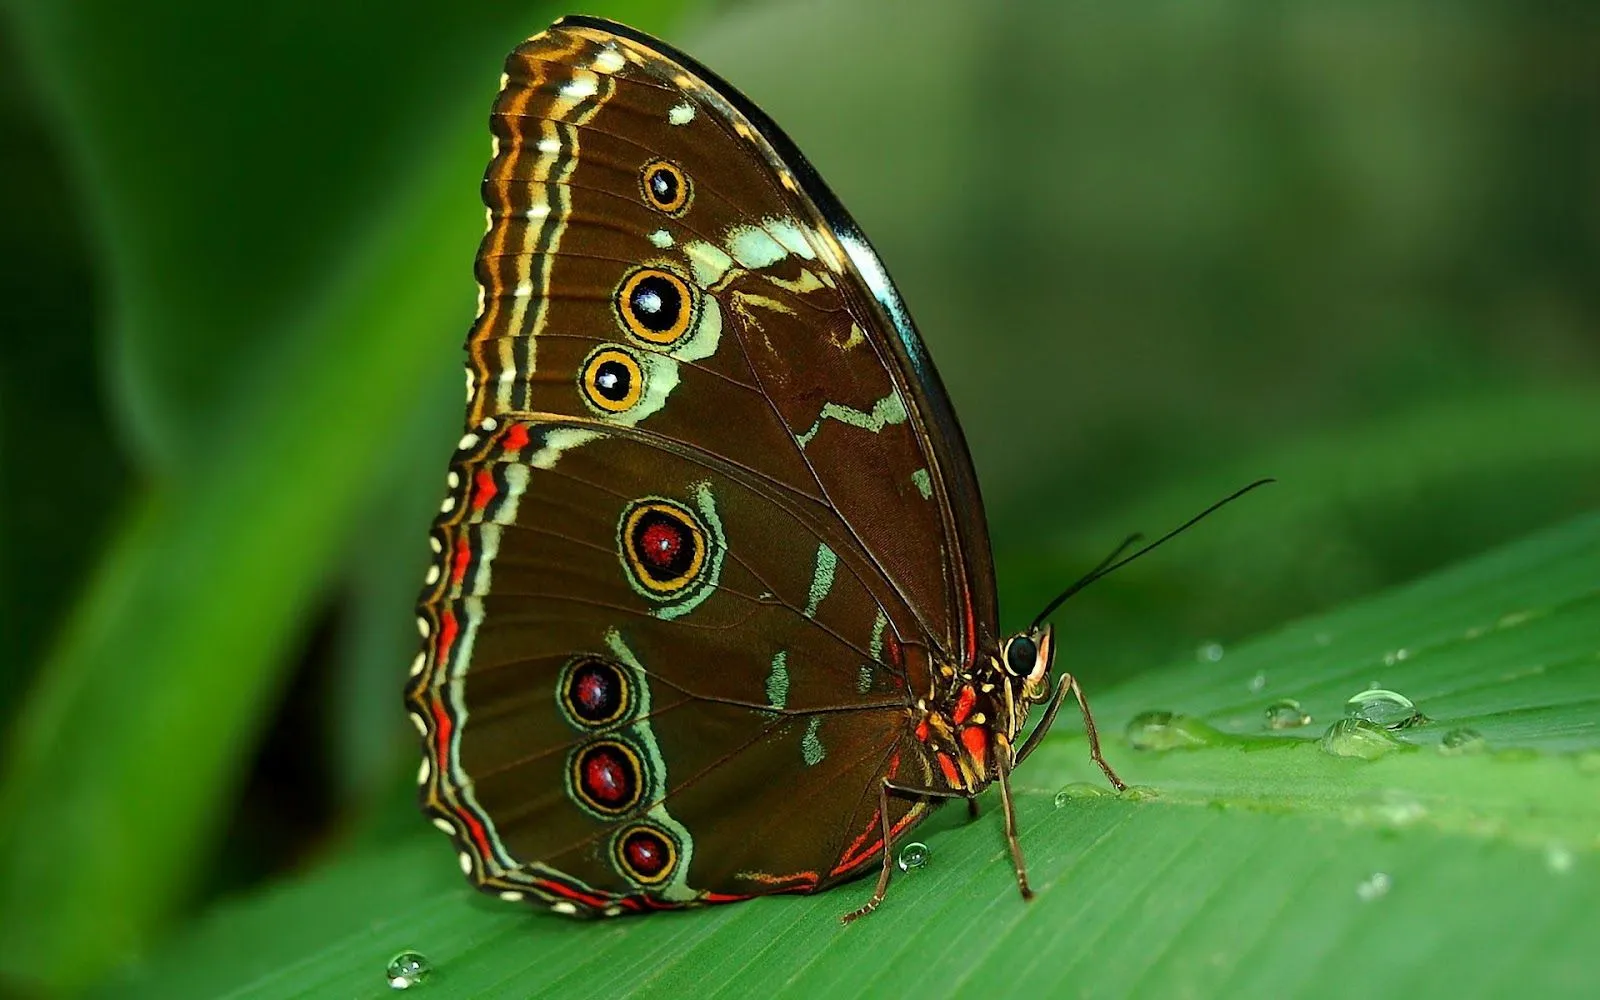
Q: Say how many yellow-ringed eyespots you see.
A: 7